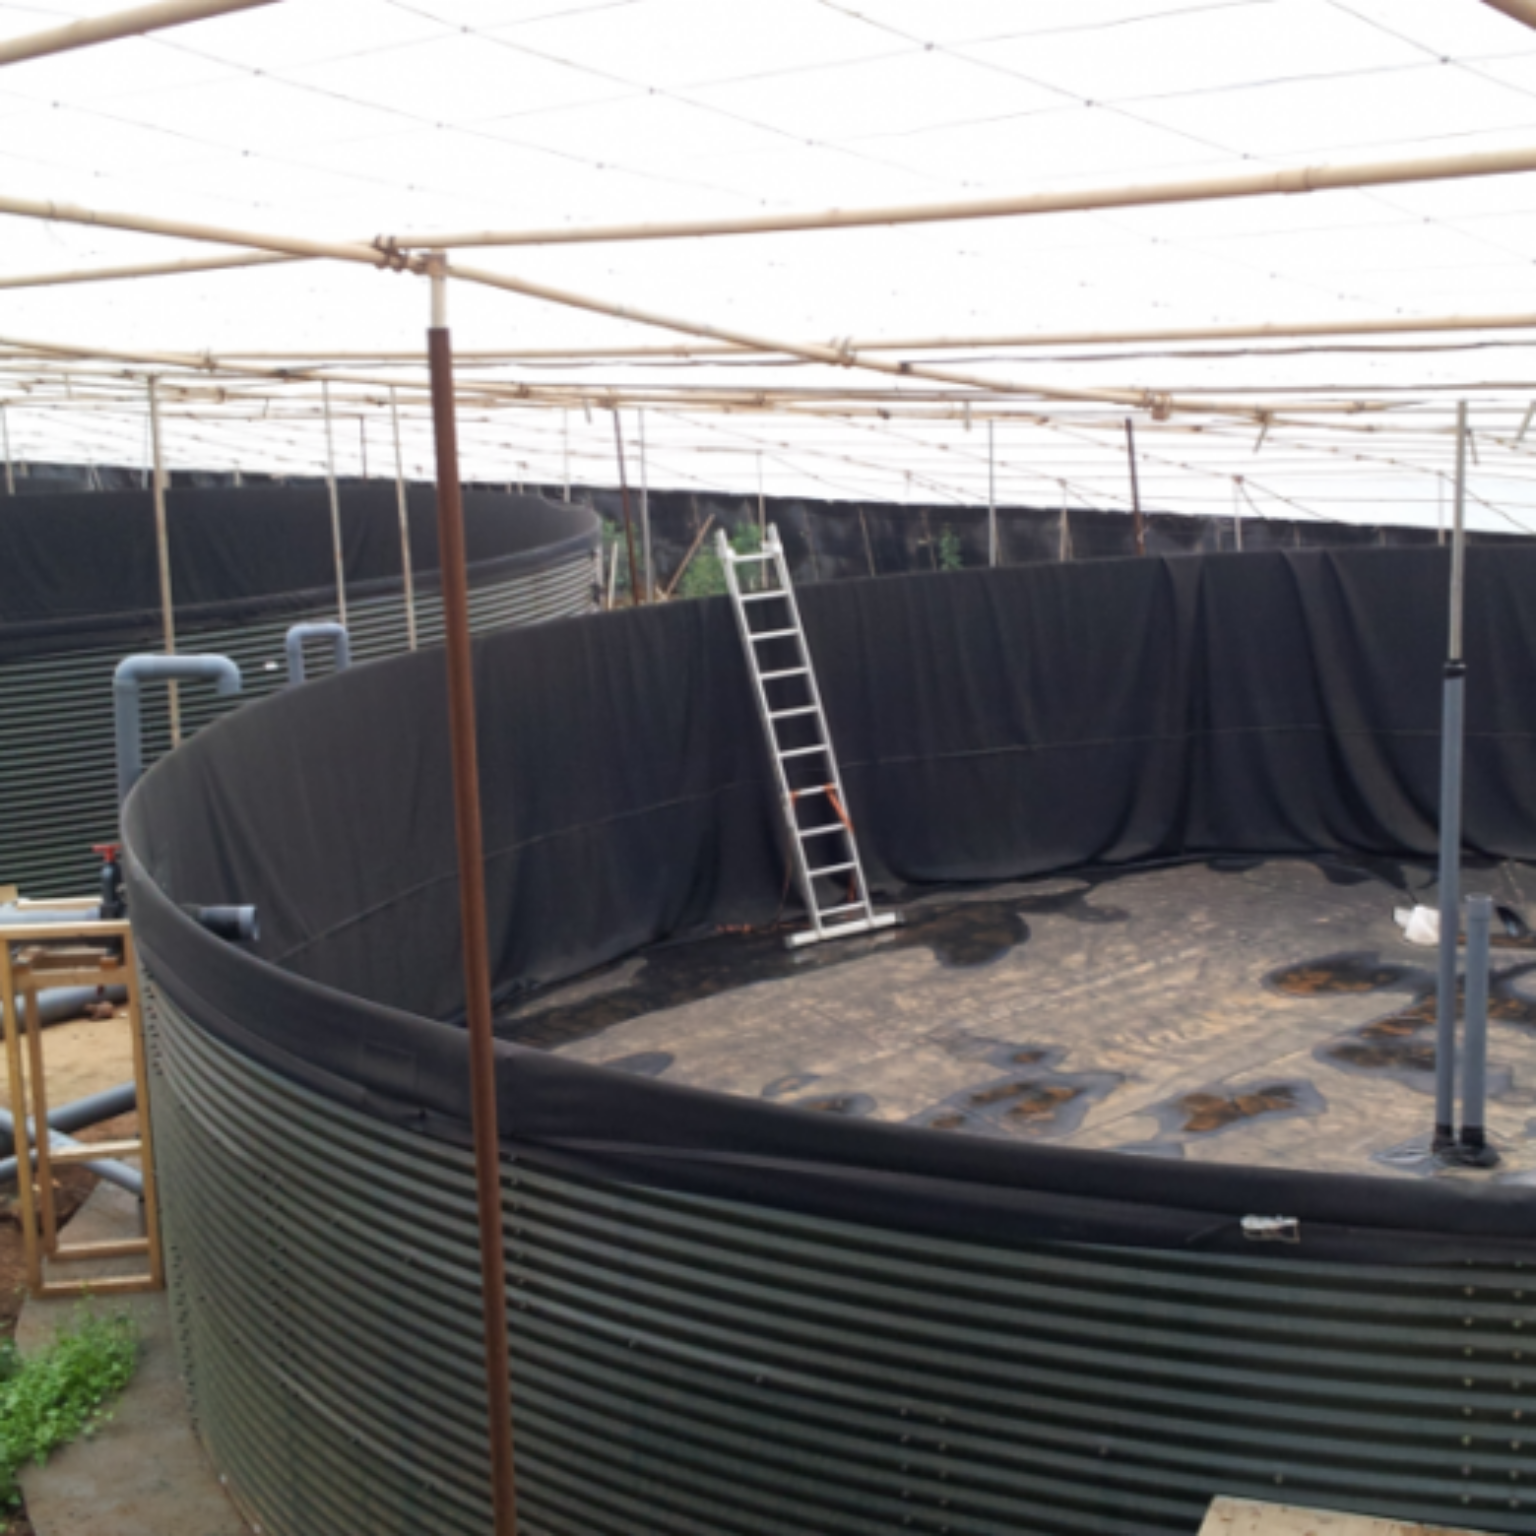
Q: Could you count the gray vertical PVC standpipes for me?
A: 2